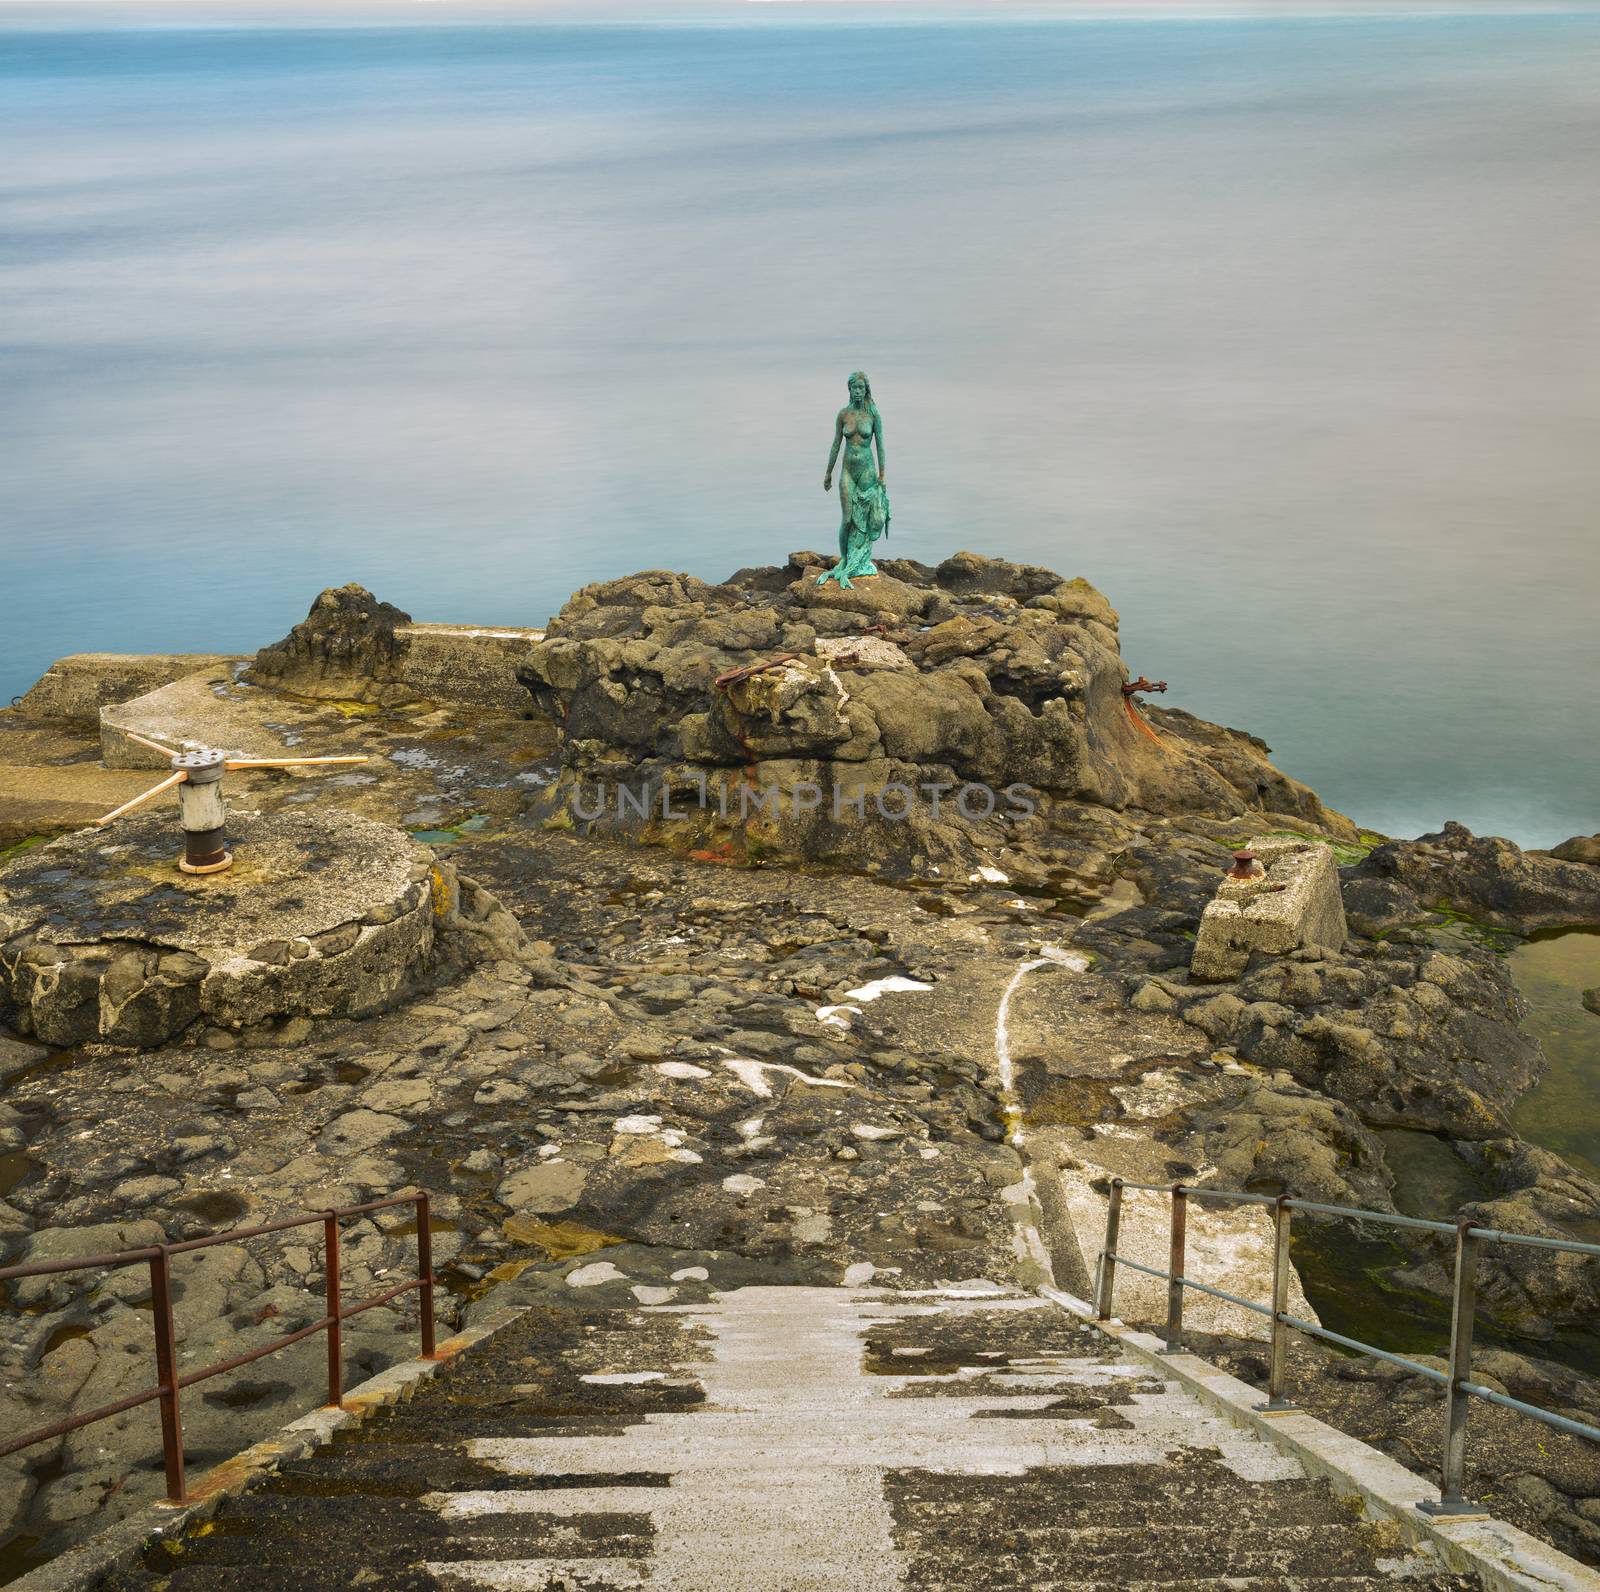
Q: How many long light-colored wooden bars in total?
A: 3